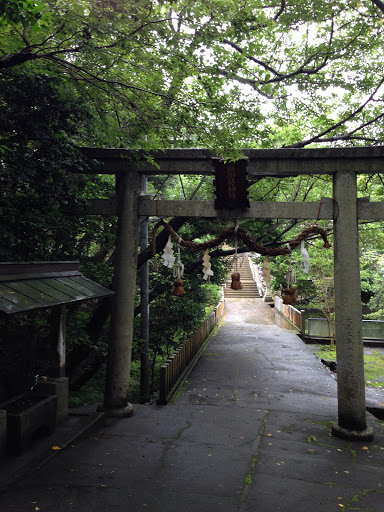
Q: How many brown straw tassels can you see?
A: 3